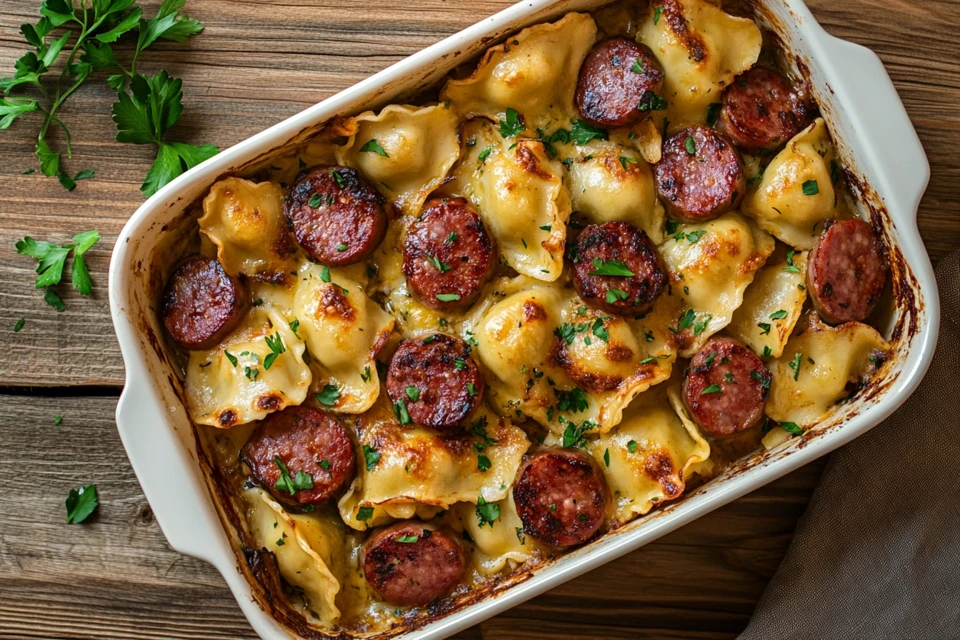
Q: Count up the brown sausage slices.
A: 13